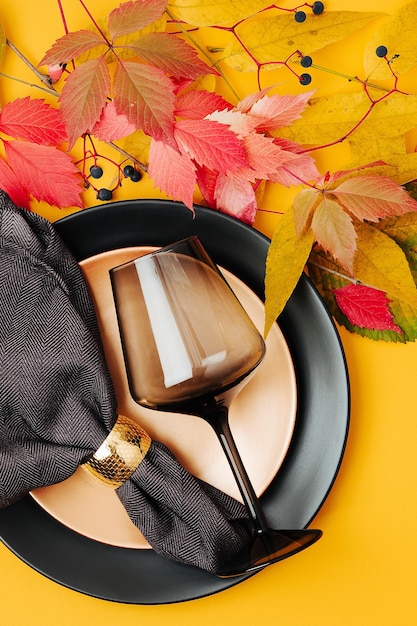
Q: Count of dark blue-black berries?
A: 9